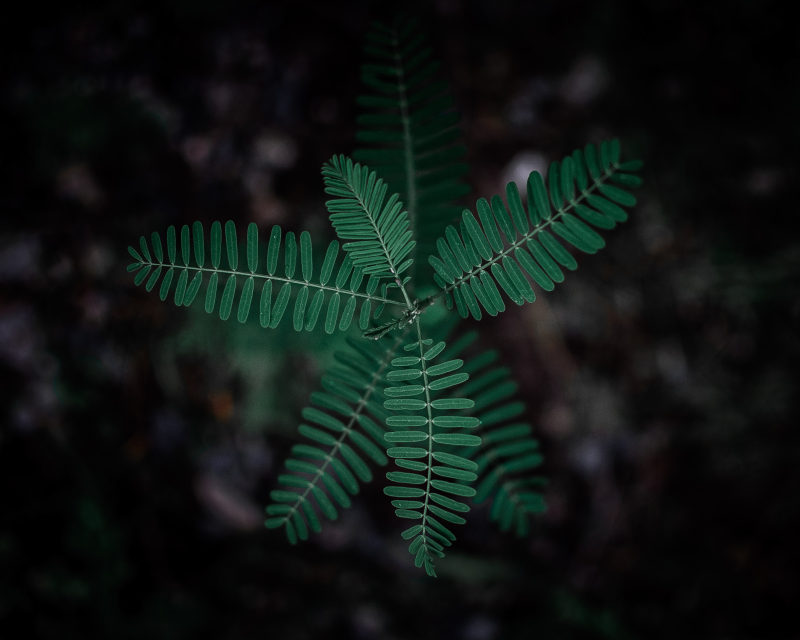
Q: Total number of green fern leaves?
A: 7